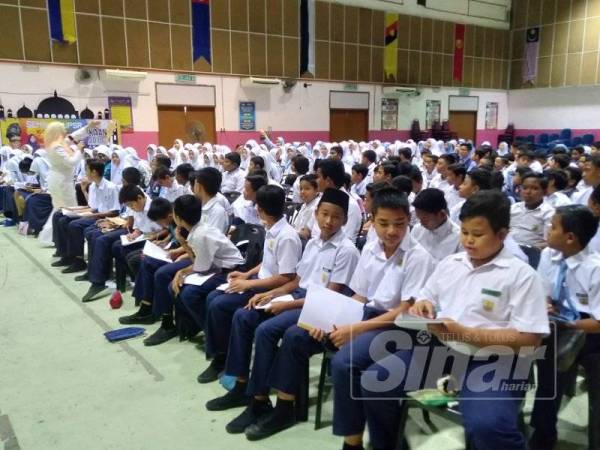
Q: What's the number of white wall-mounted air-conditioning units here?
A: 3